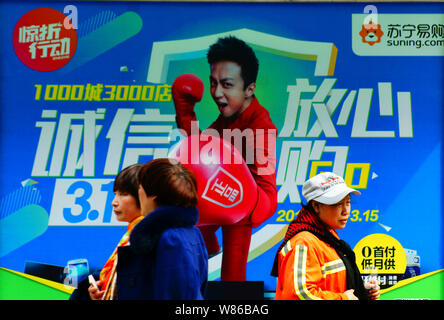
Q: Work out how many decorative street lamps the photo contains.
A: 0